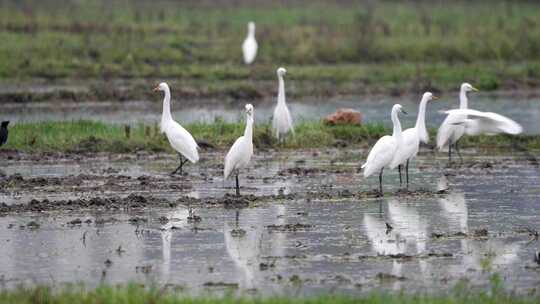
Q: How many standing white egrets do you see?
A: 7